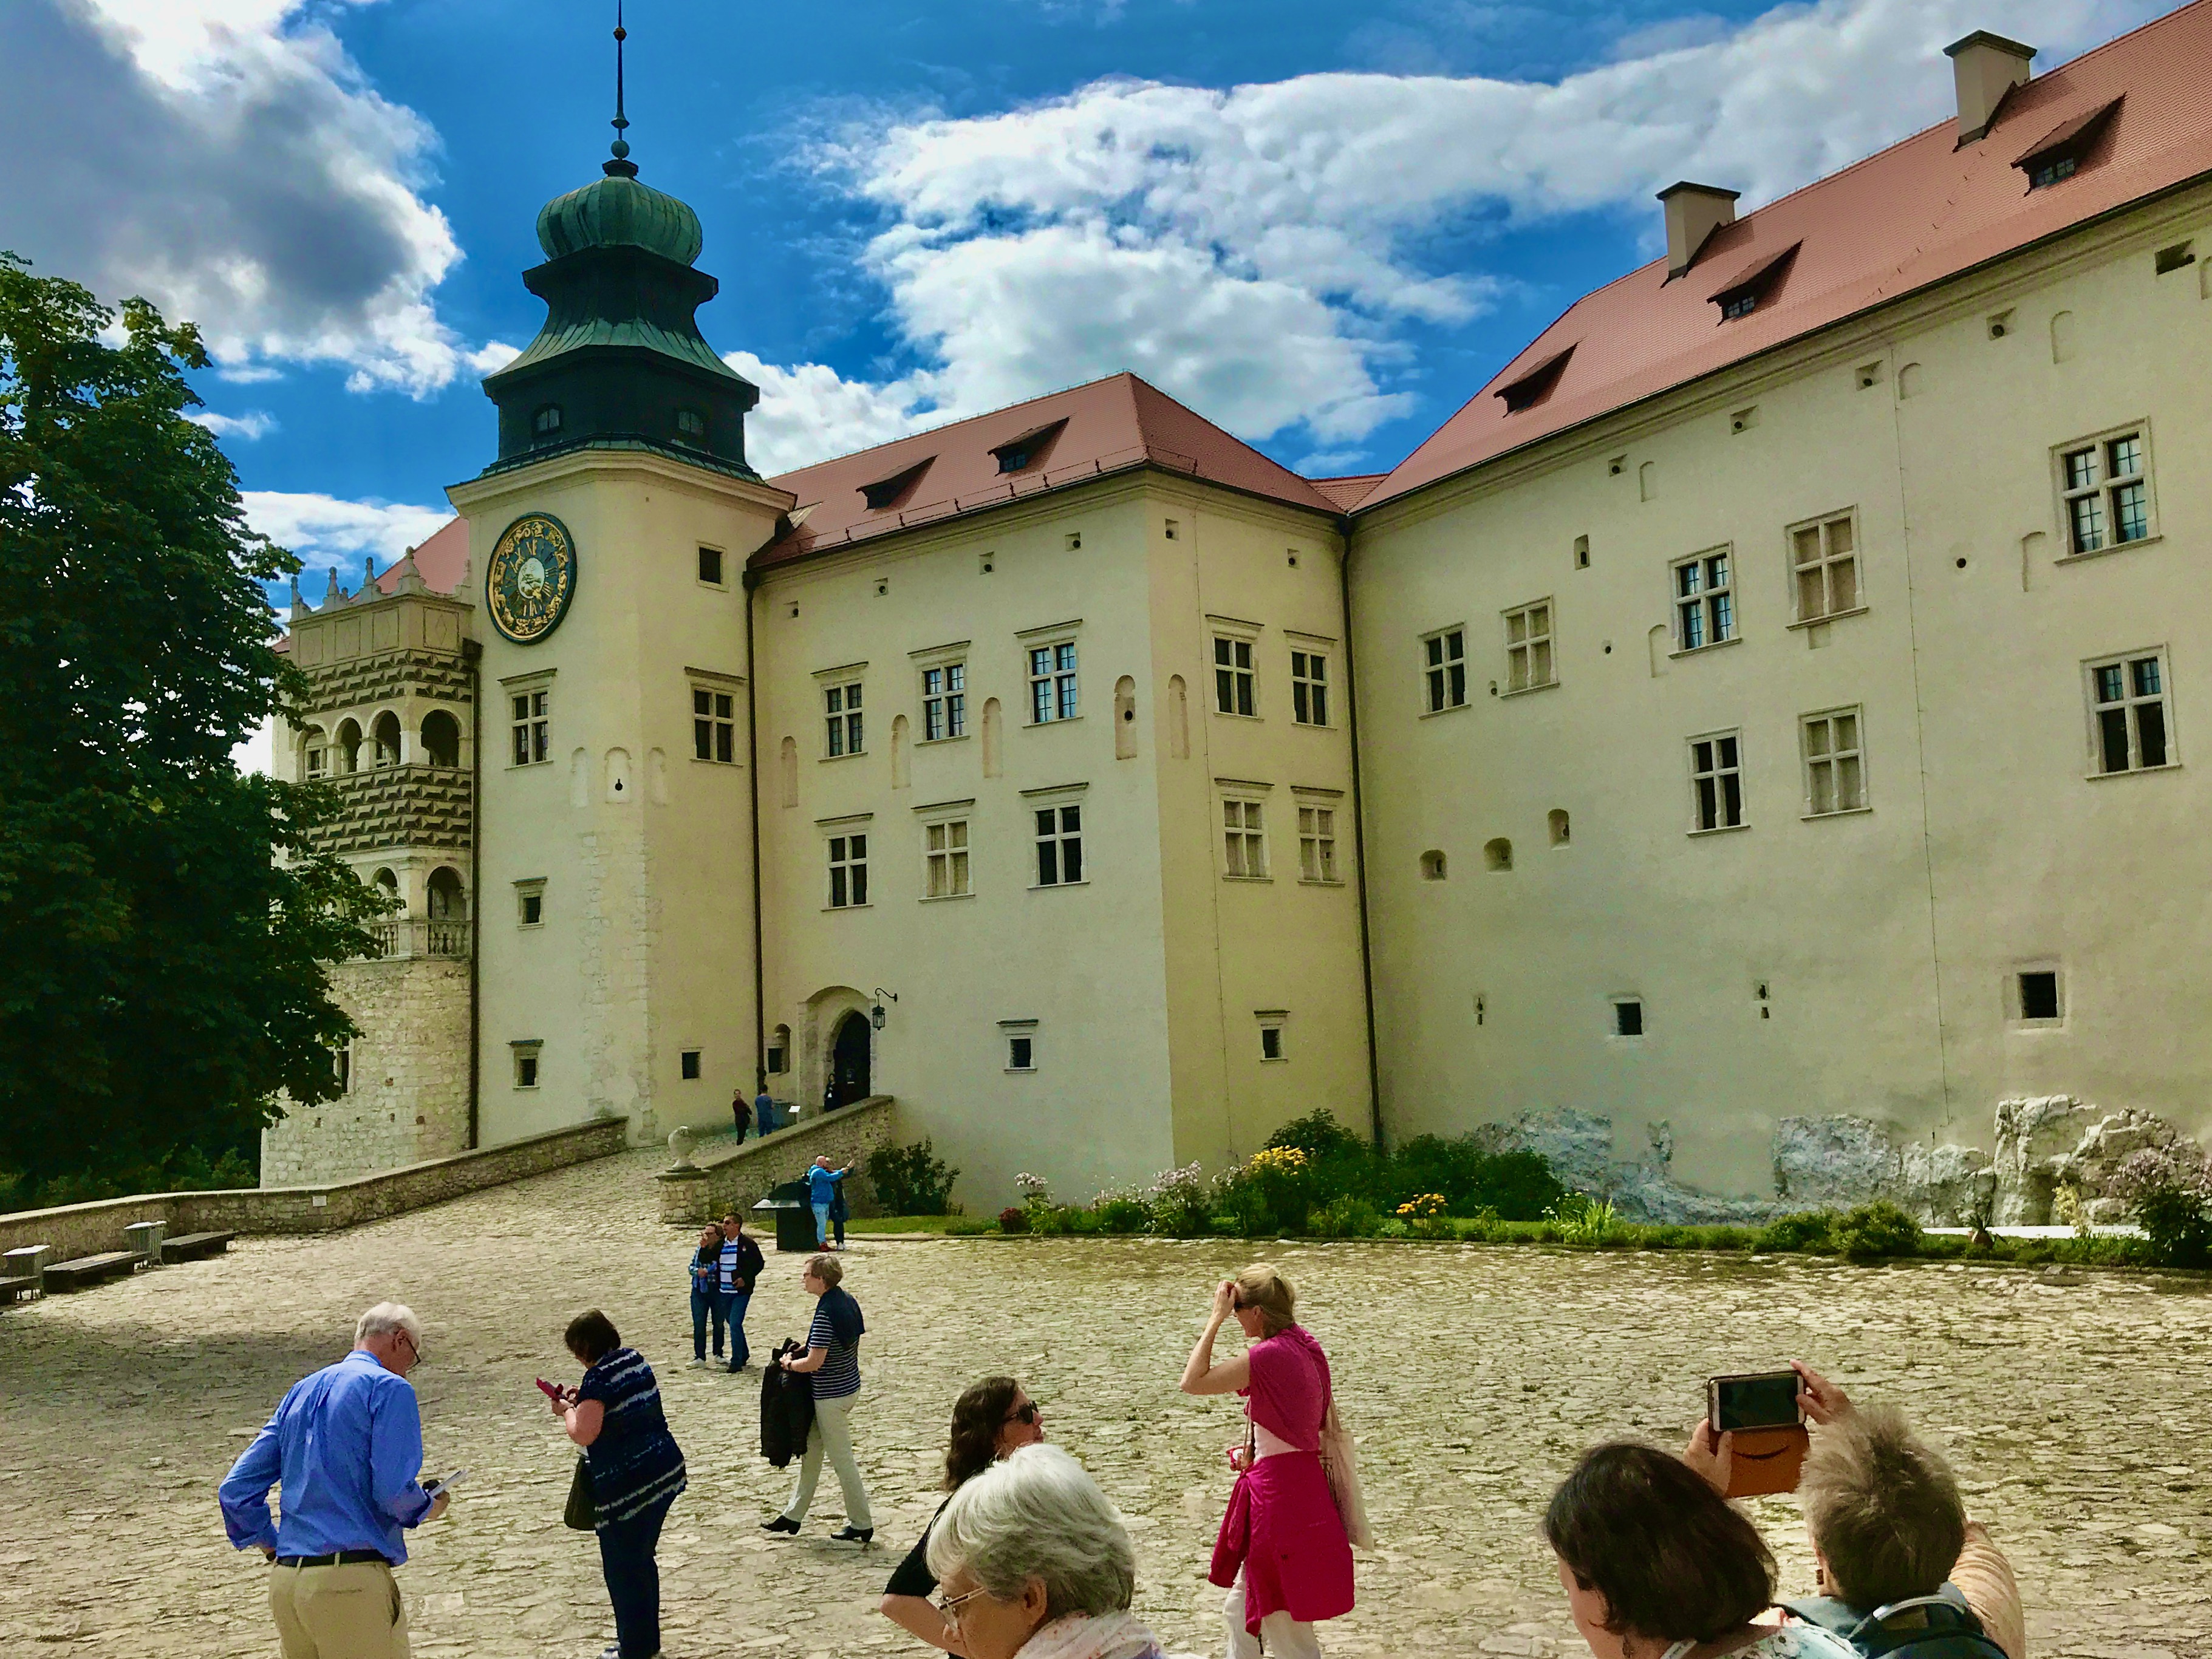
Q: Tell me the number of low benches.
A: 3